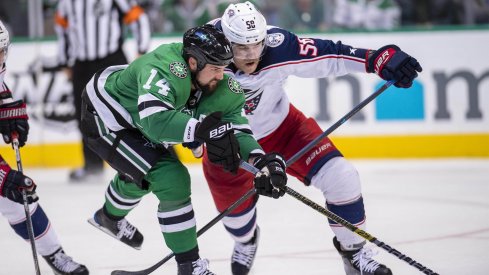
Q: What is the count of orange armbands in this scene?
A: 2